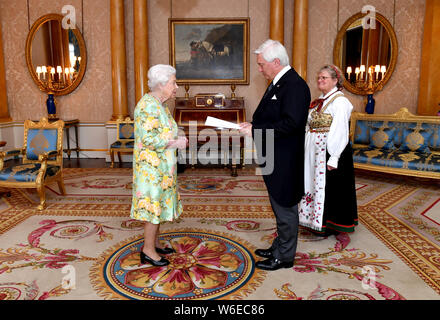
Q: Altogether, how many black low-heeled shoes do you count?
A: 2